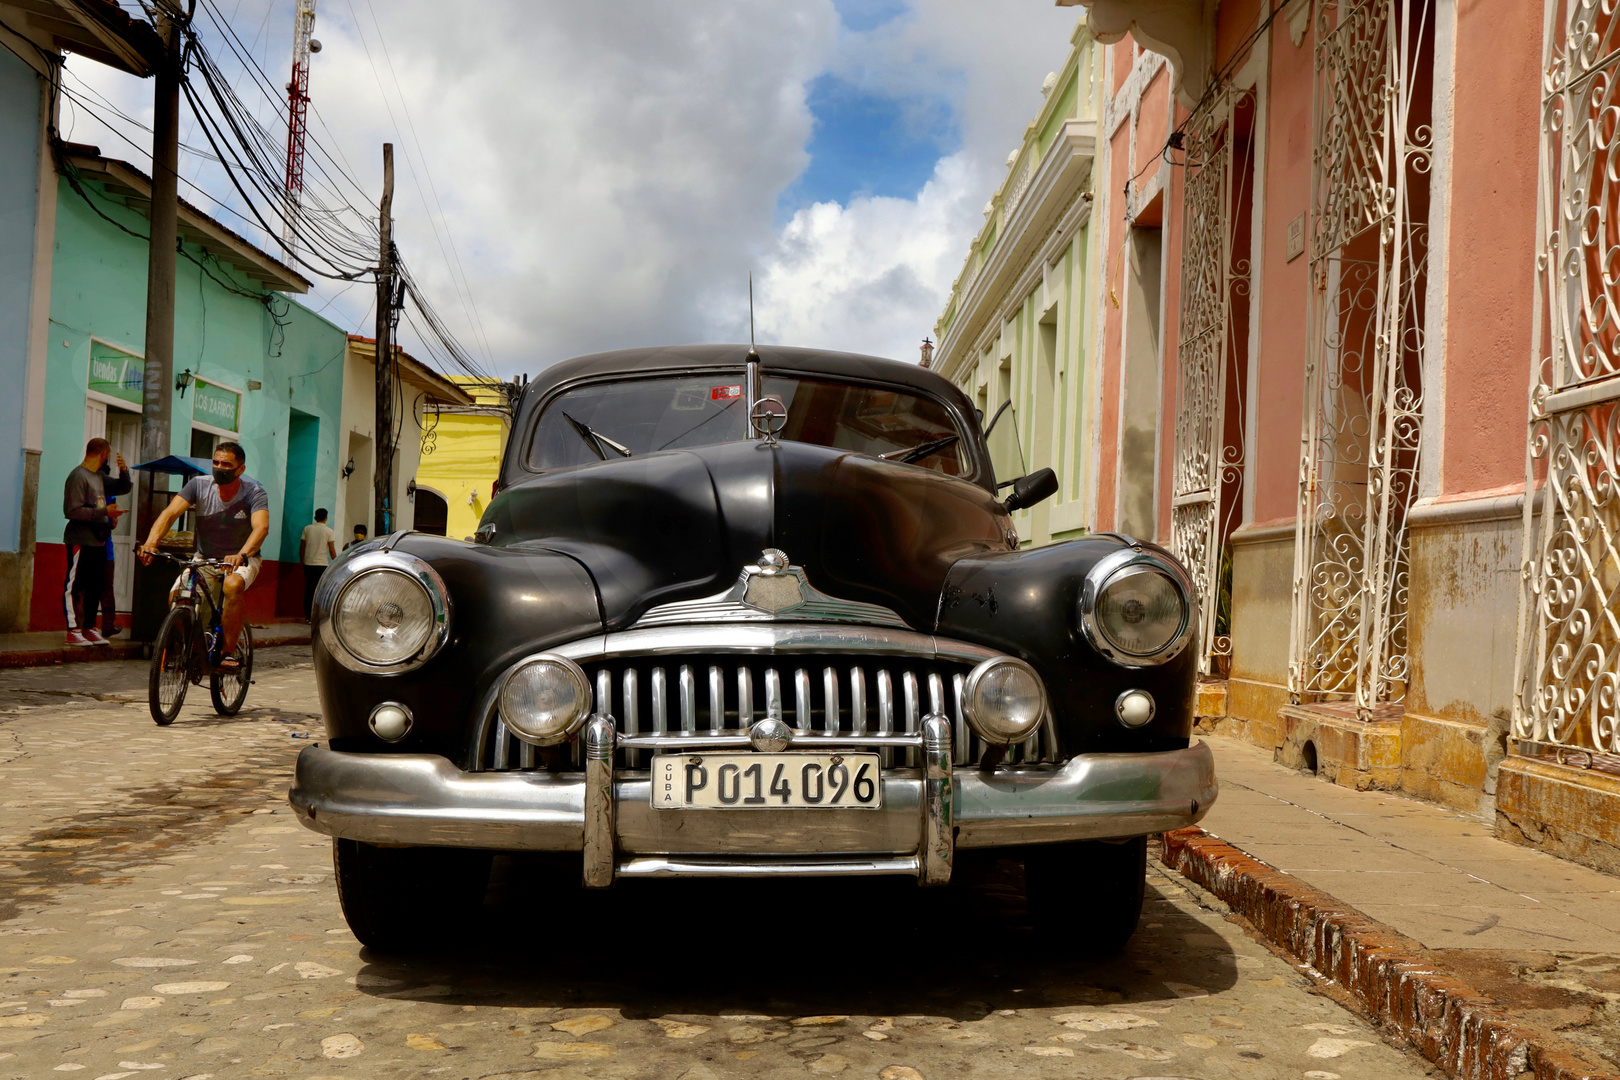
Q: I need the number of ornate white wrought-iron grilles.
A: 3